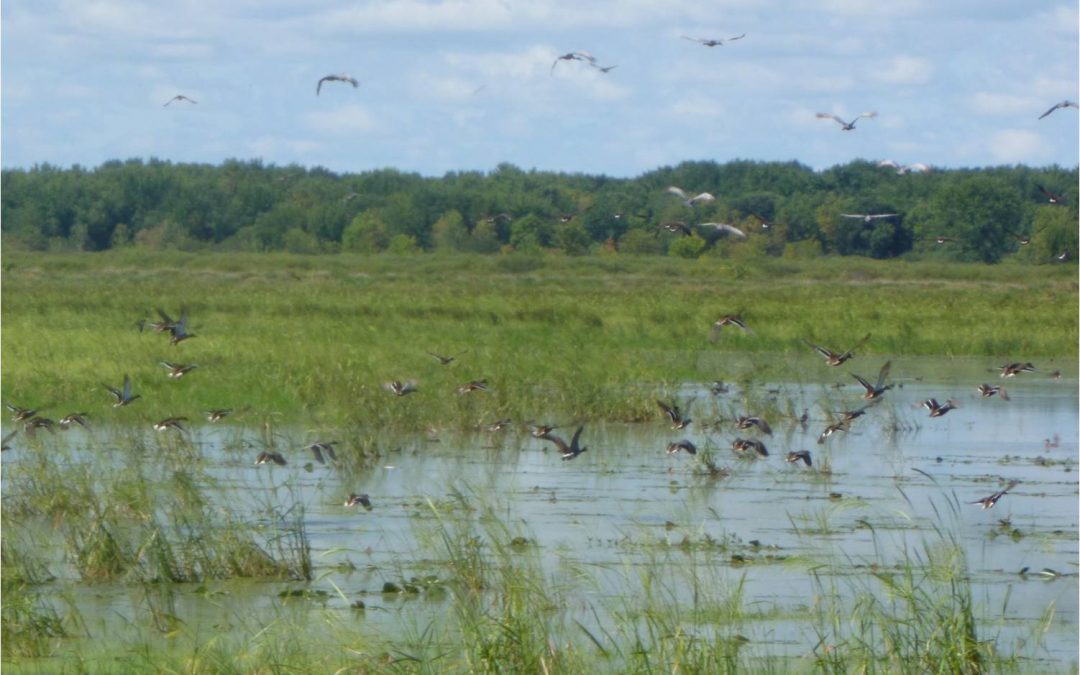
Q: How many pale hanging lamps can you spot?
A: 0